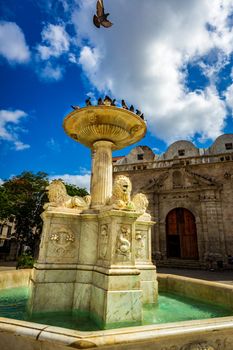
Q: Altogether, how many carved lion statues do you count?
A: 3